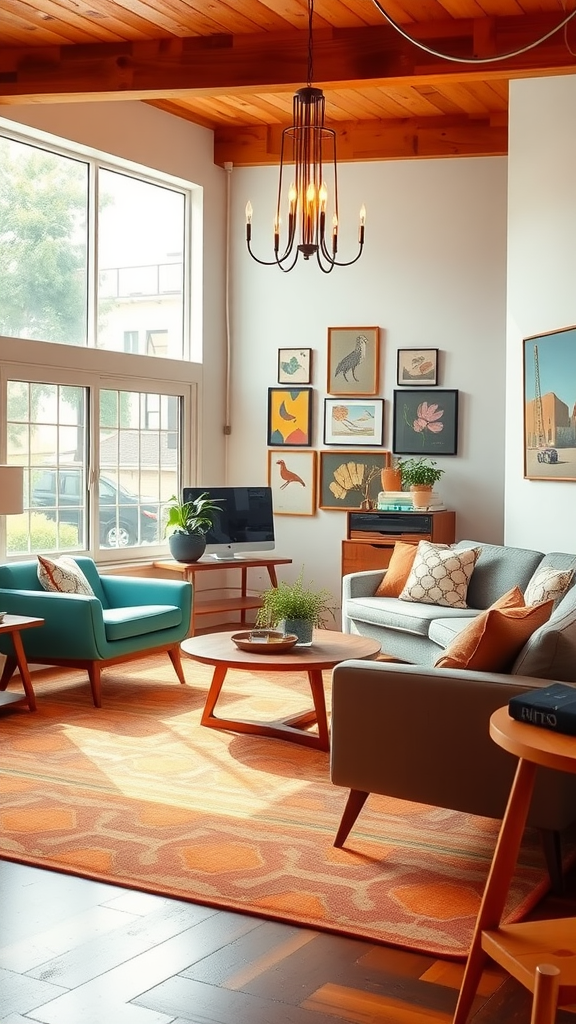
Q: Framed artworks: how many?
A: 9